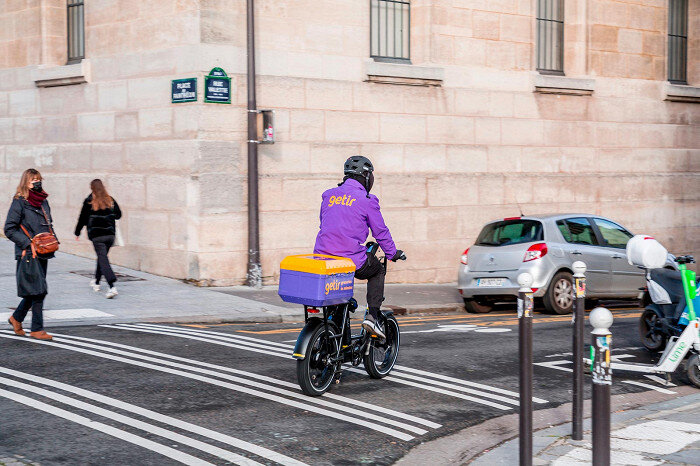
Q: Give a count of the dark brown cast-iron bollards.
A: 3